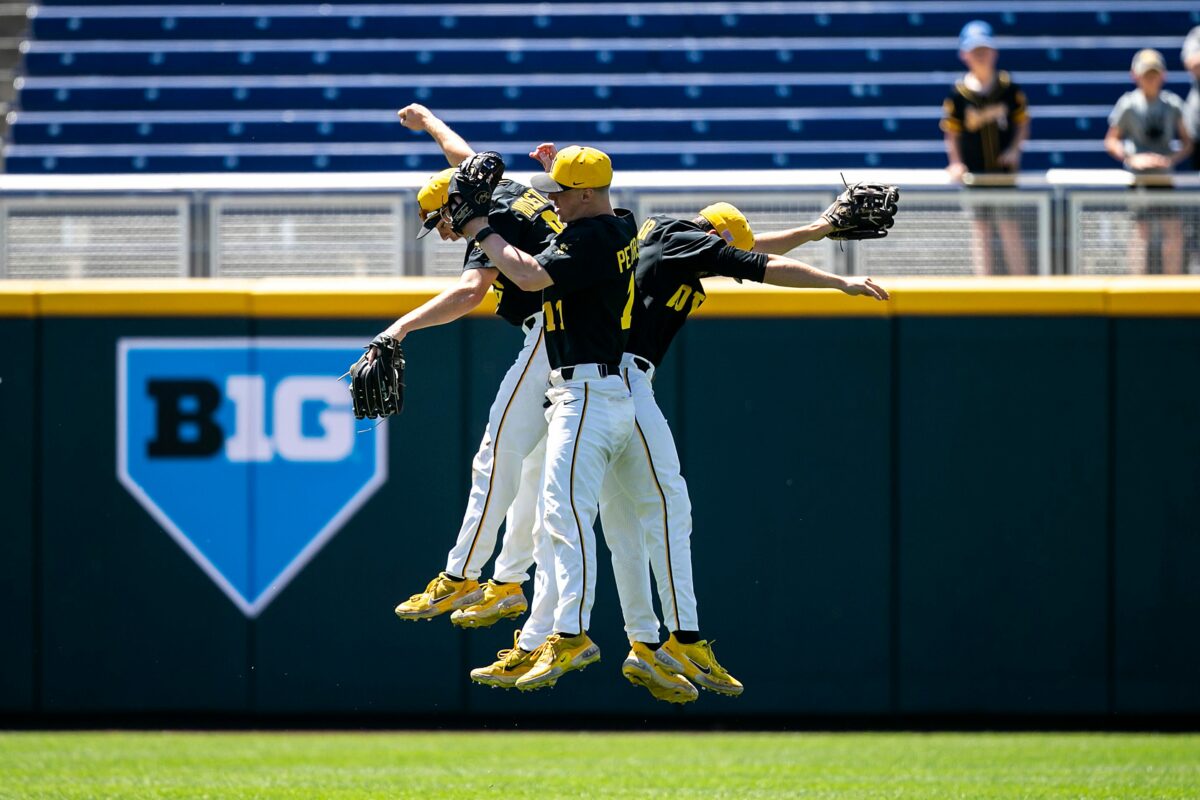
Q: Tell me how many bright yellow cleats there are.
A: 6